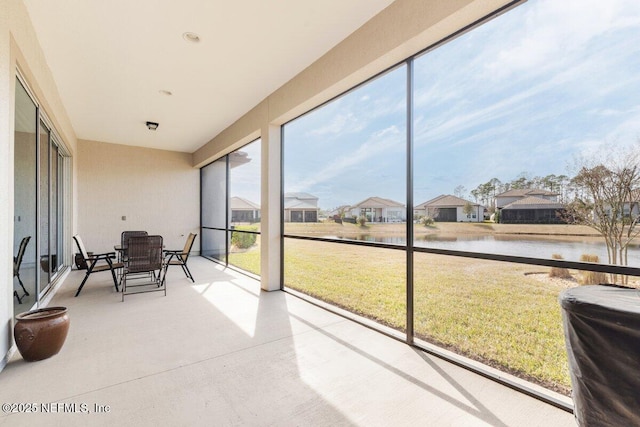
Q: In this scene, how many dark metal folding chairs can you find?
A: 4